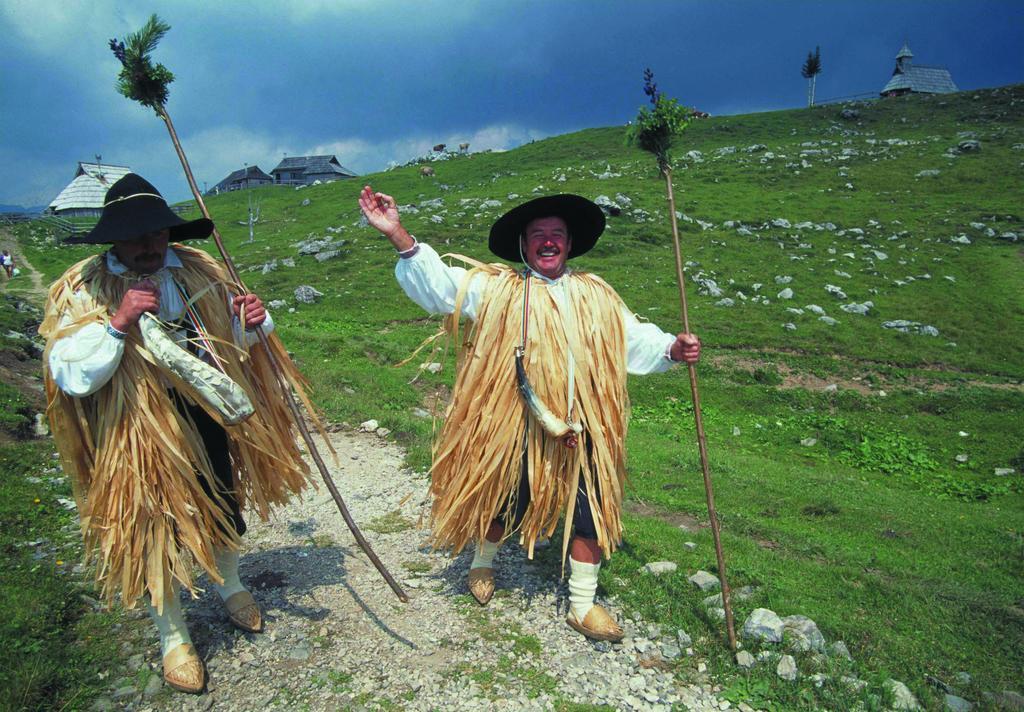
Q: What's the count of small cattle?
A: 3